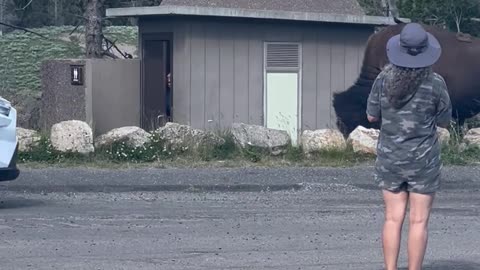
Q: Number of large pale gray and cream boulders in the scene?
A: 9